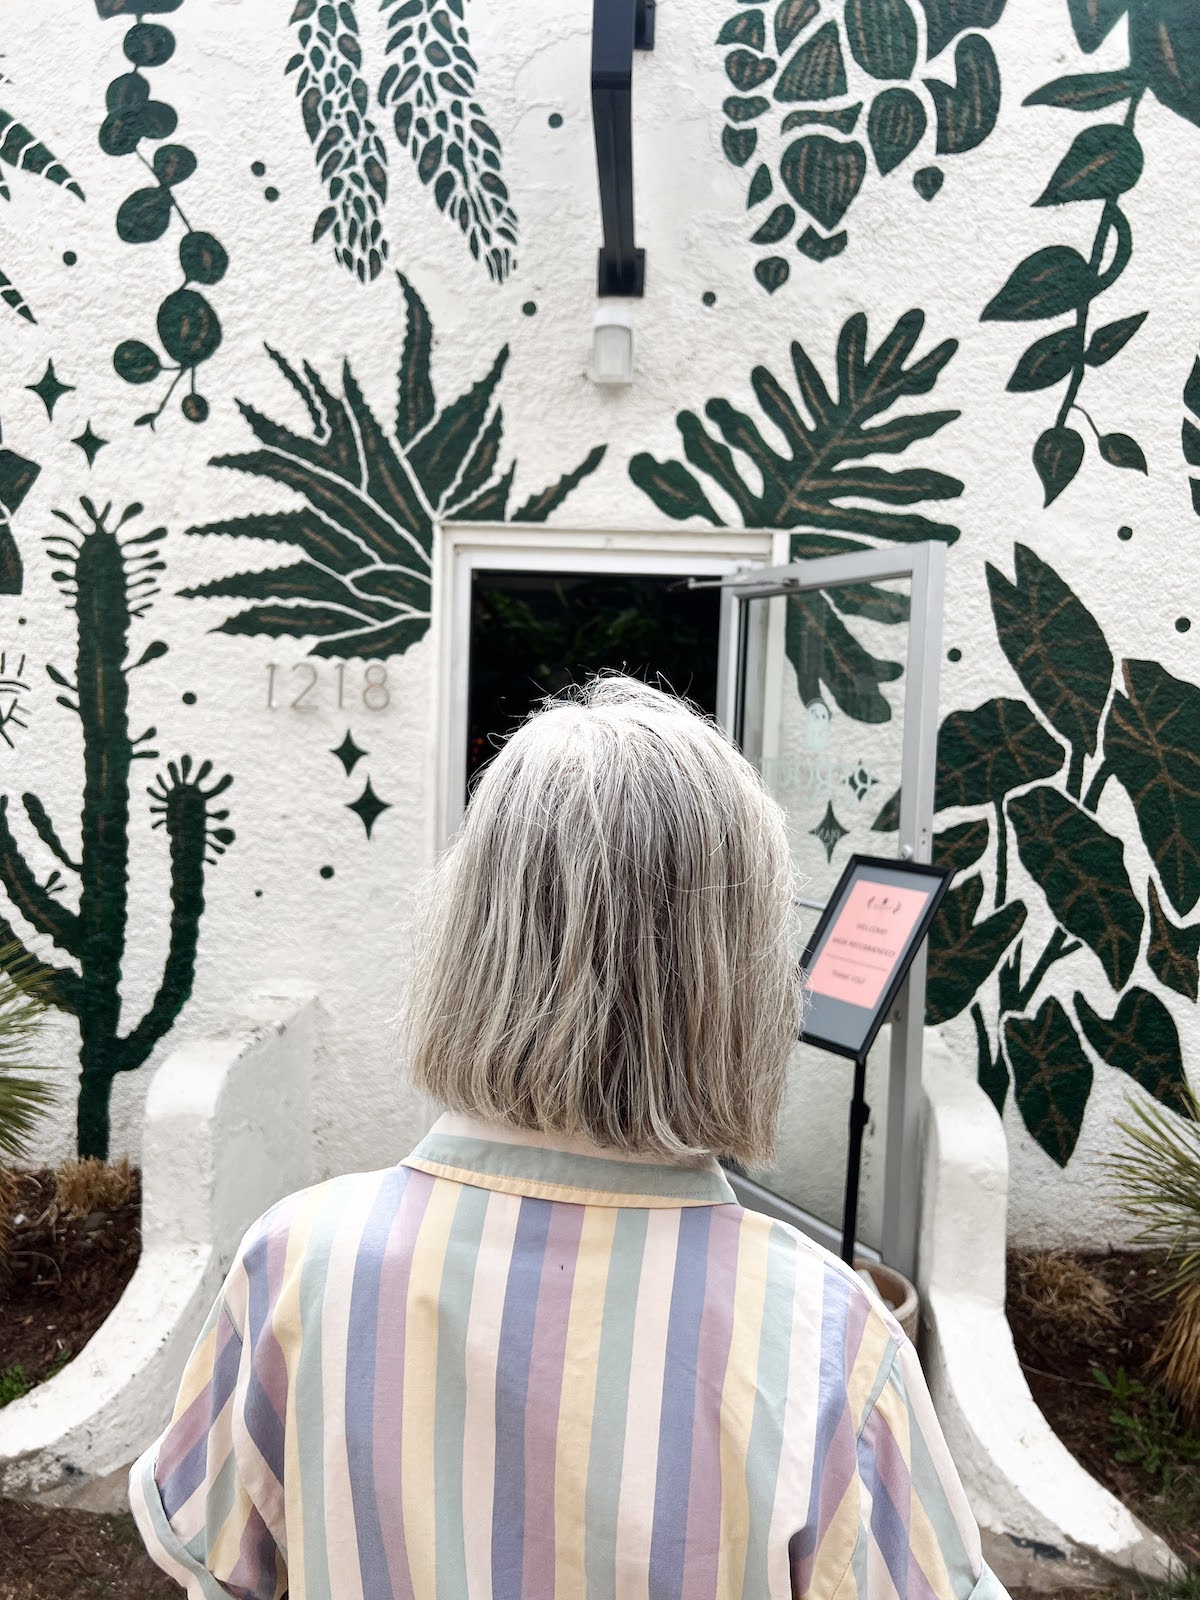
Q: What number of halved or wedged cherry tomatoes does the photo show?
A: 0